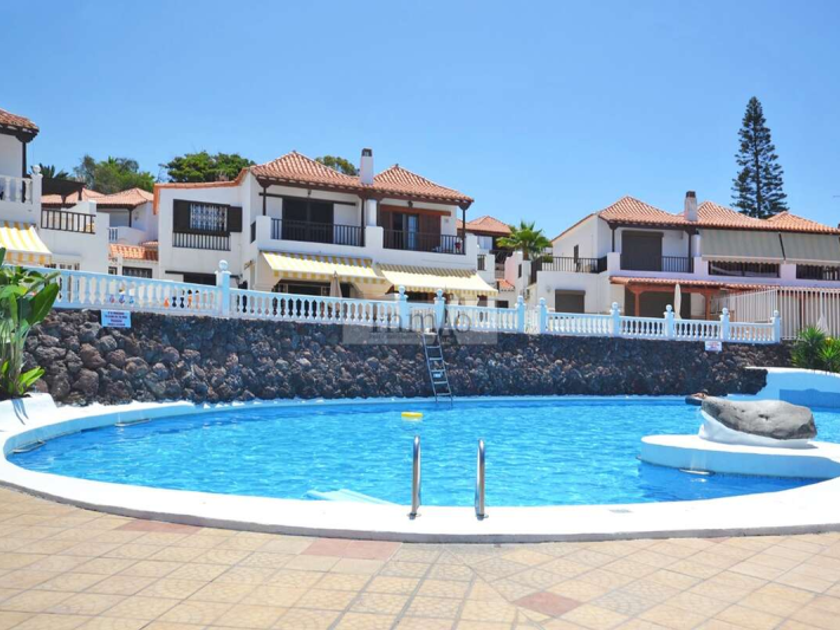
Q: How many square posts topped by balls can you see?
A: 10